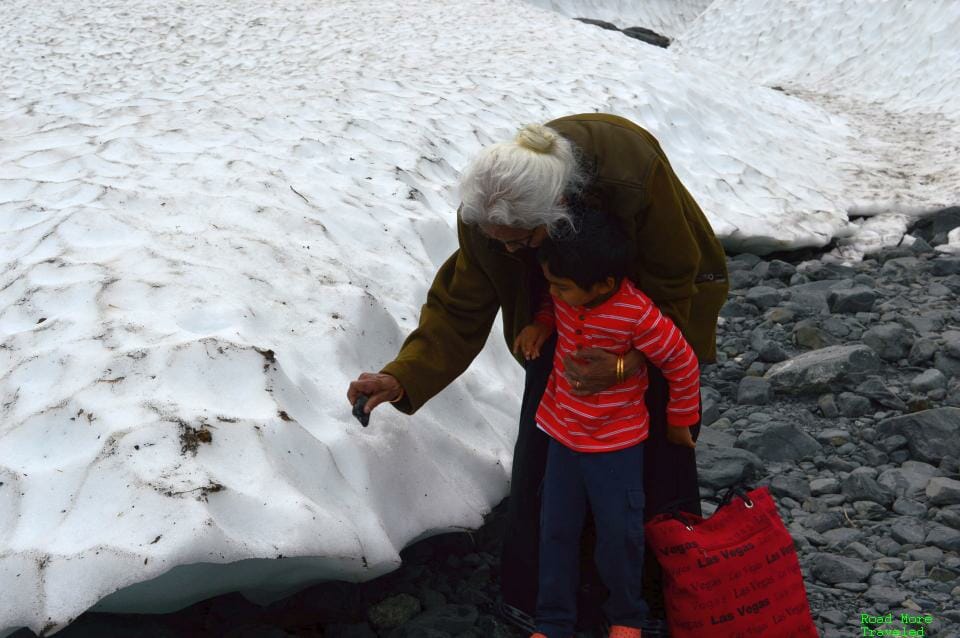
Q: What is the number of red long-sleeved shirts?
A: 1